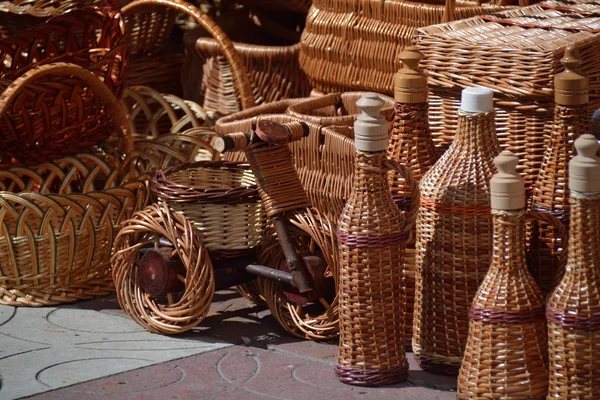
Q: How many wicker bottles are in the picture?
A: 6